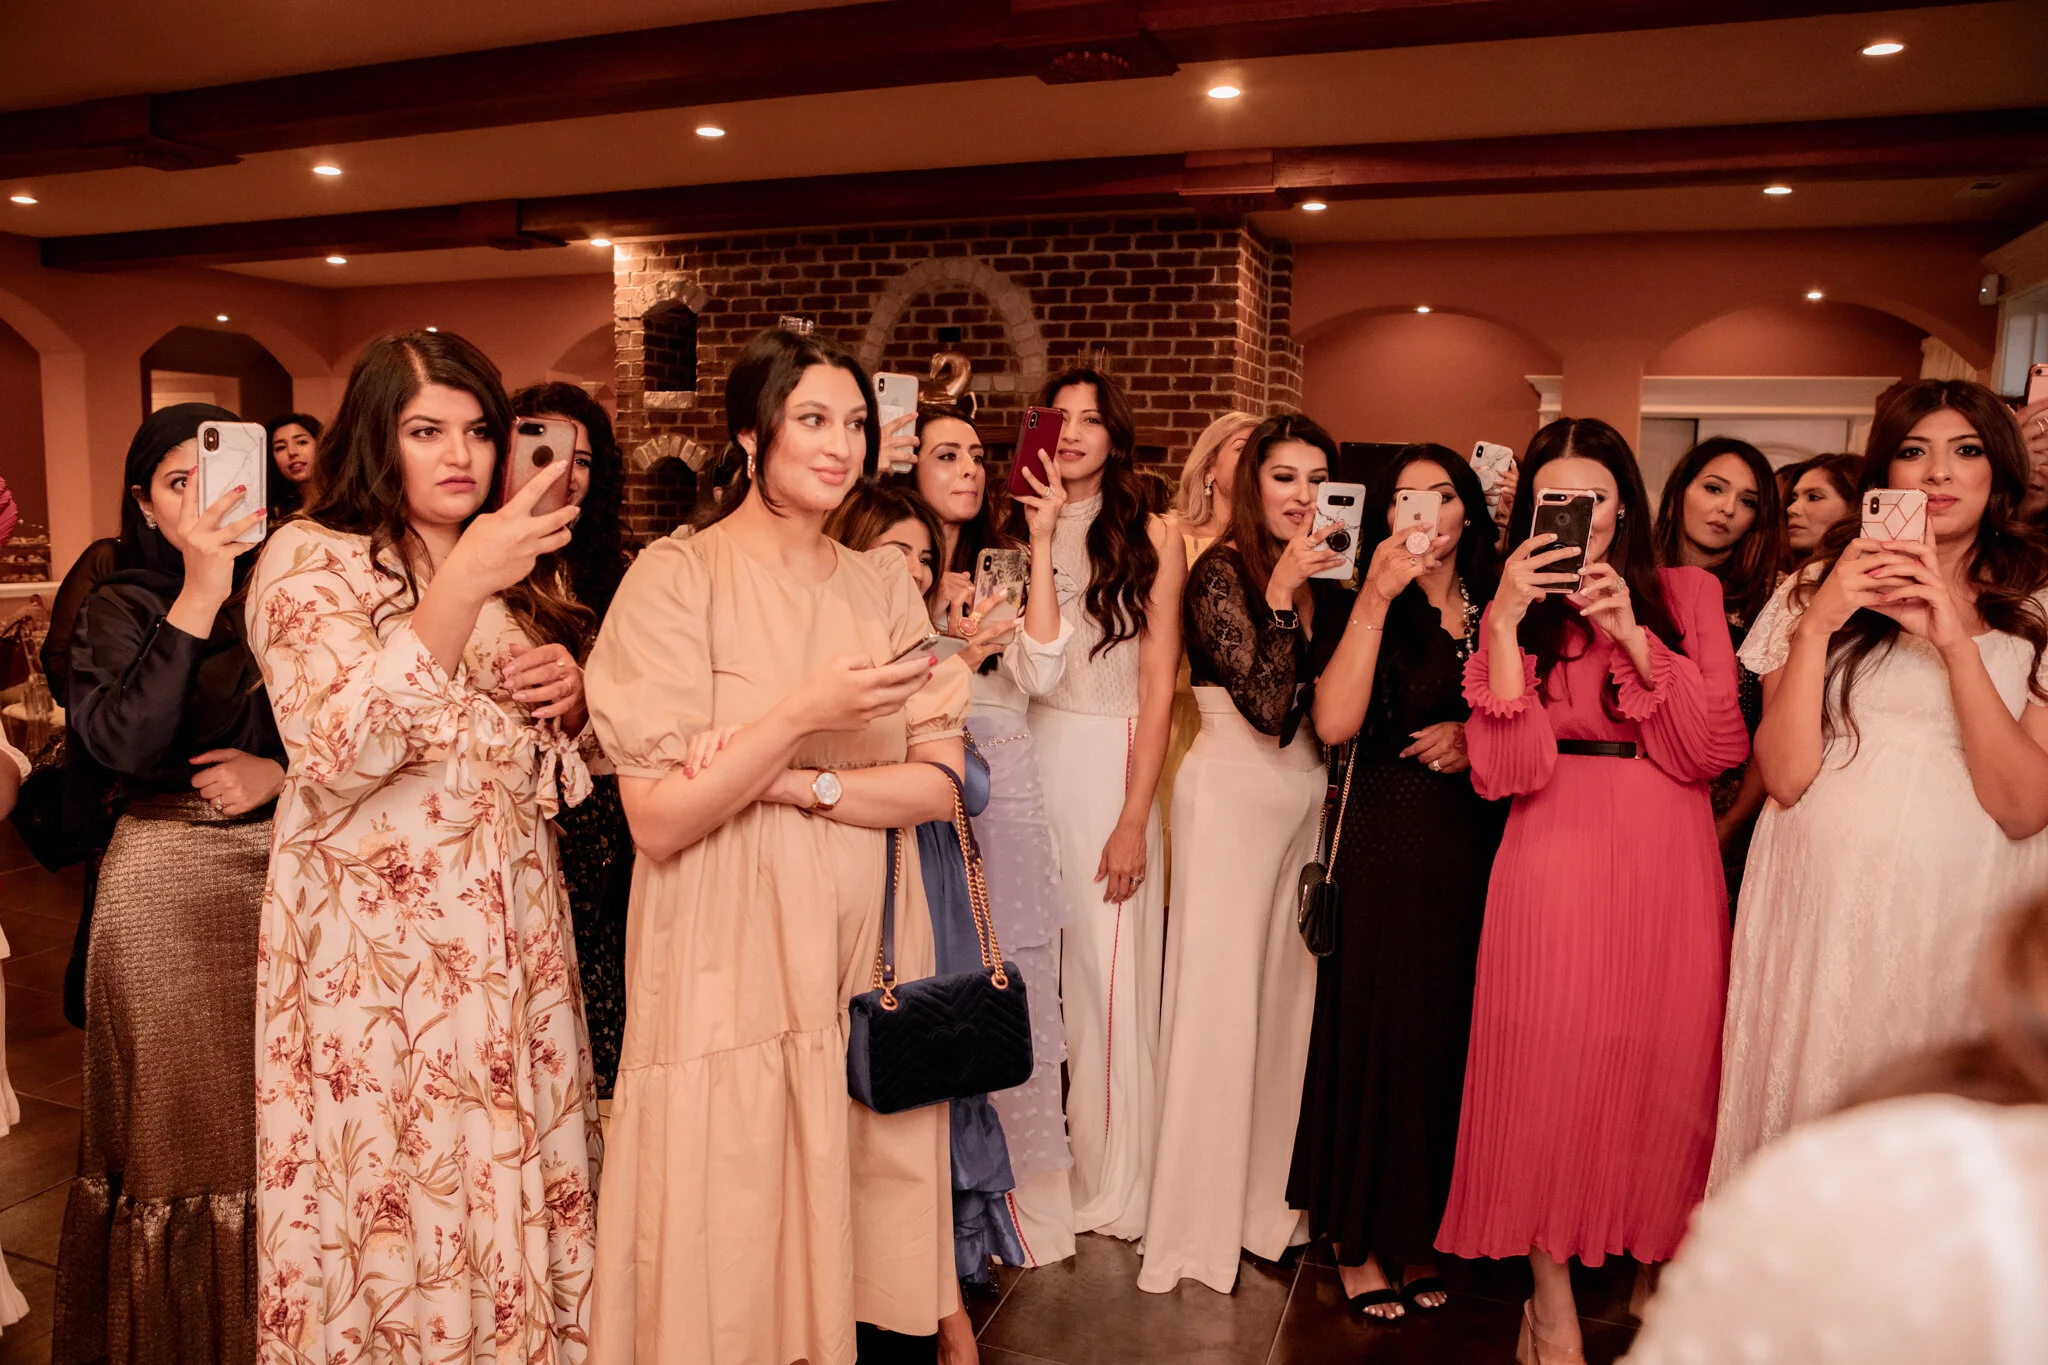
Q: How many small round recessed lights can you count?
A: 13